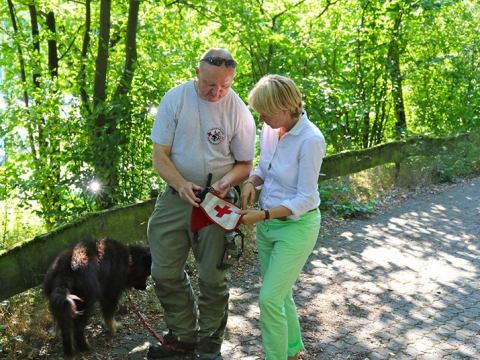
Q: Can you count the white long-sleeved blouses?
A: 1